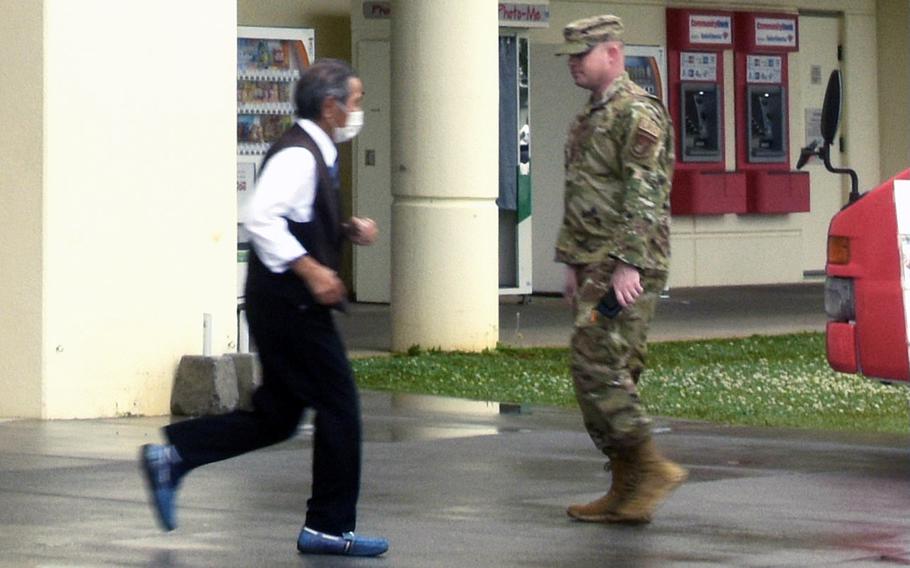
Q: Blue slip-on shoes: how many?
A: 2